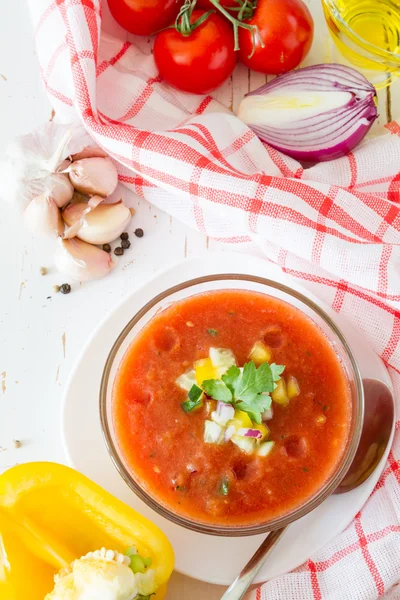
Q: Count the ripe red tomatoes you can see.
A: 4